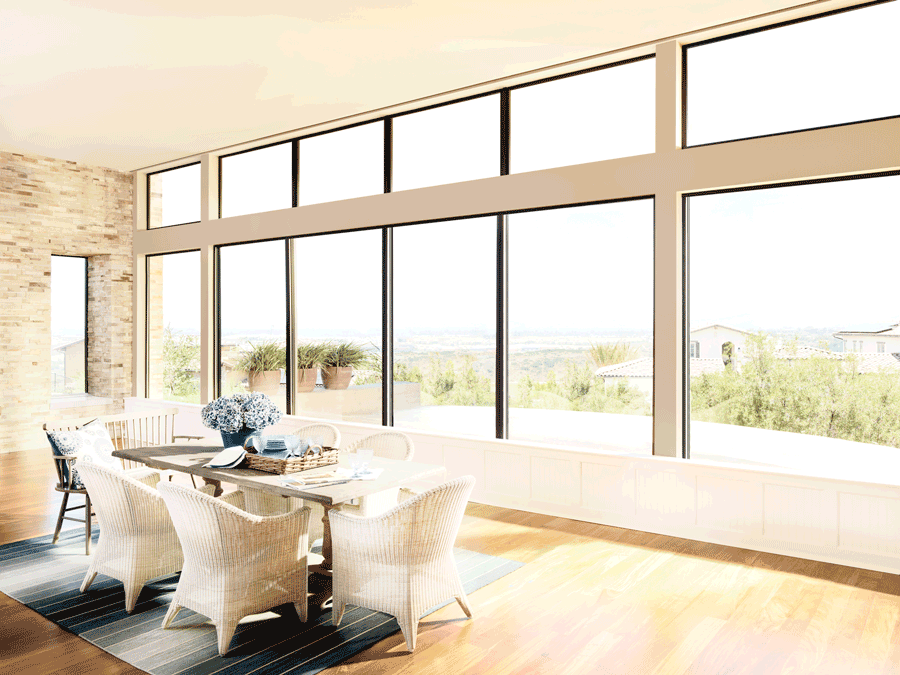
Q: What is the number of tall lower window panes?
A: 6